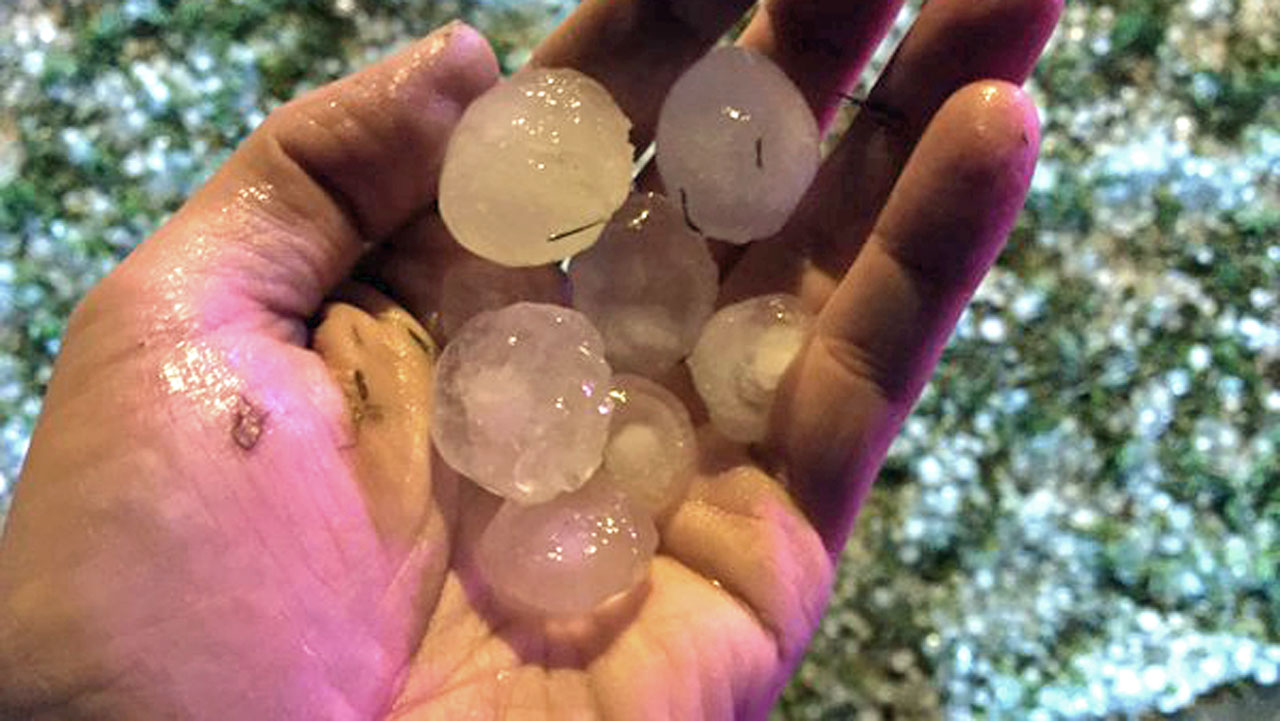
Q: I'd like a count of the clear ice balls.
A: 7